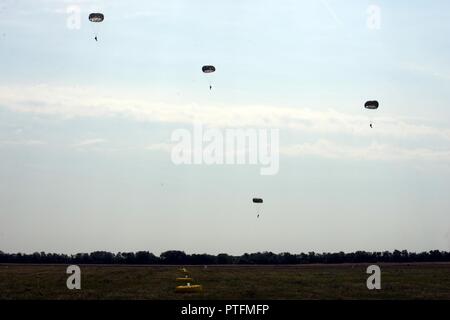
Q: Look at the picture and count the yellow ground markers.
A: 3